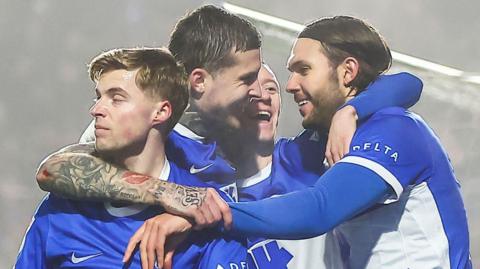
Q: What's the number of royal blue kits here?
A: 4